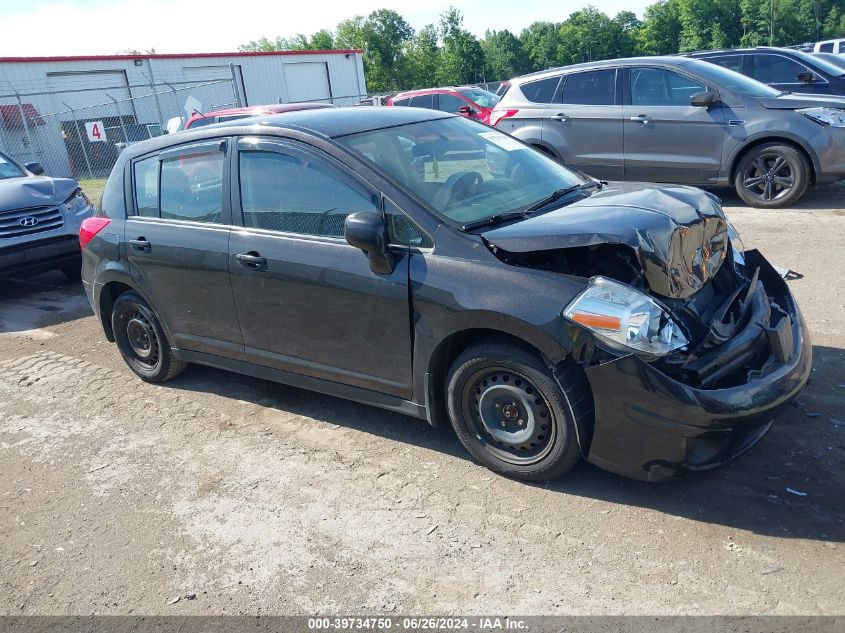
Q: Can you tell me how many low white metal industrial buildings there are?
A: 1